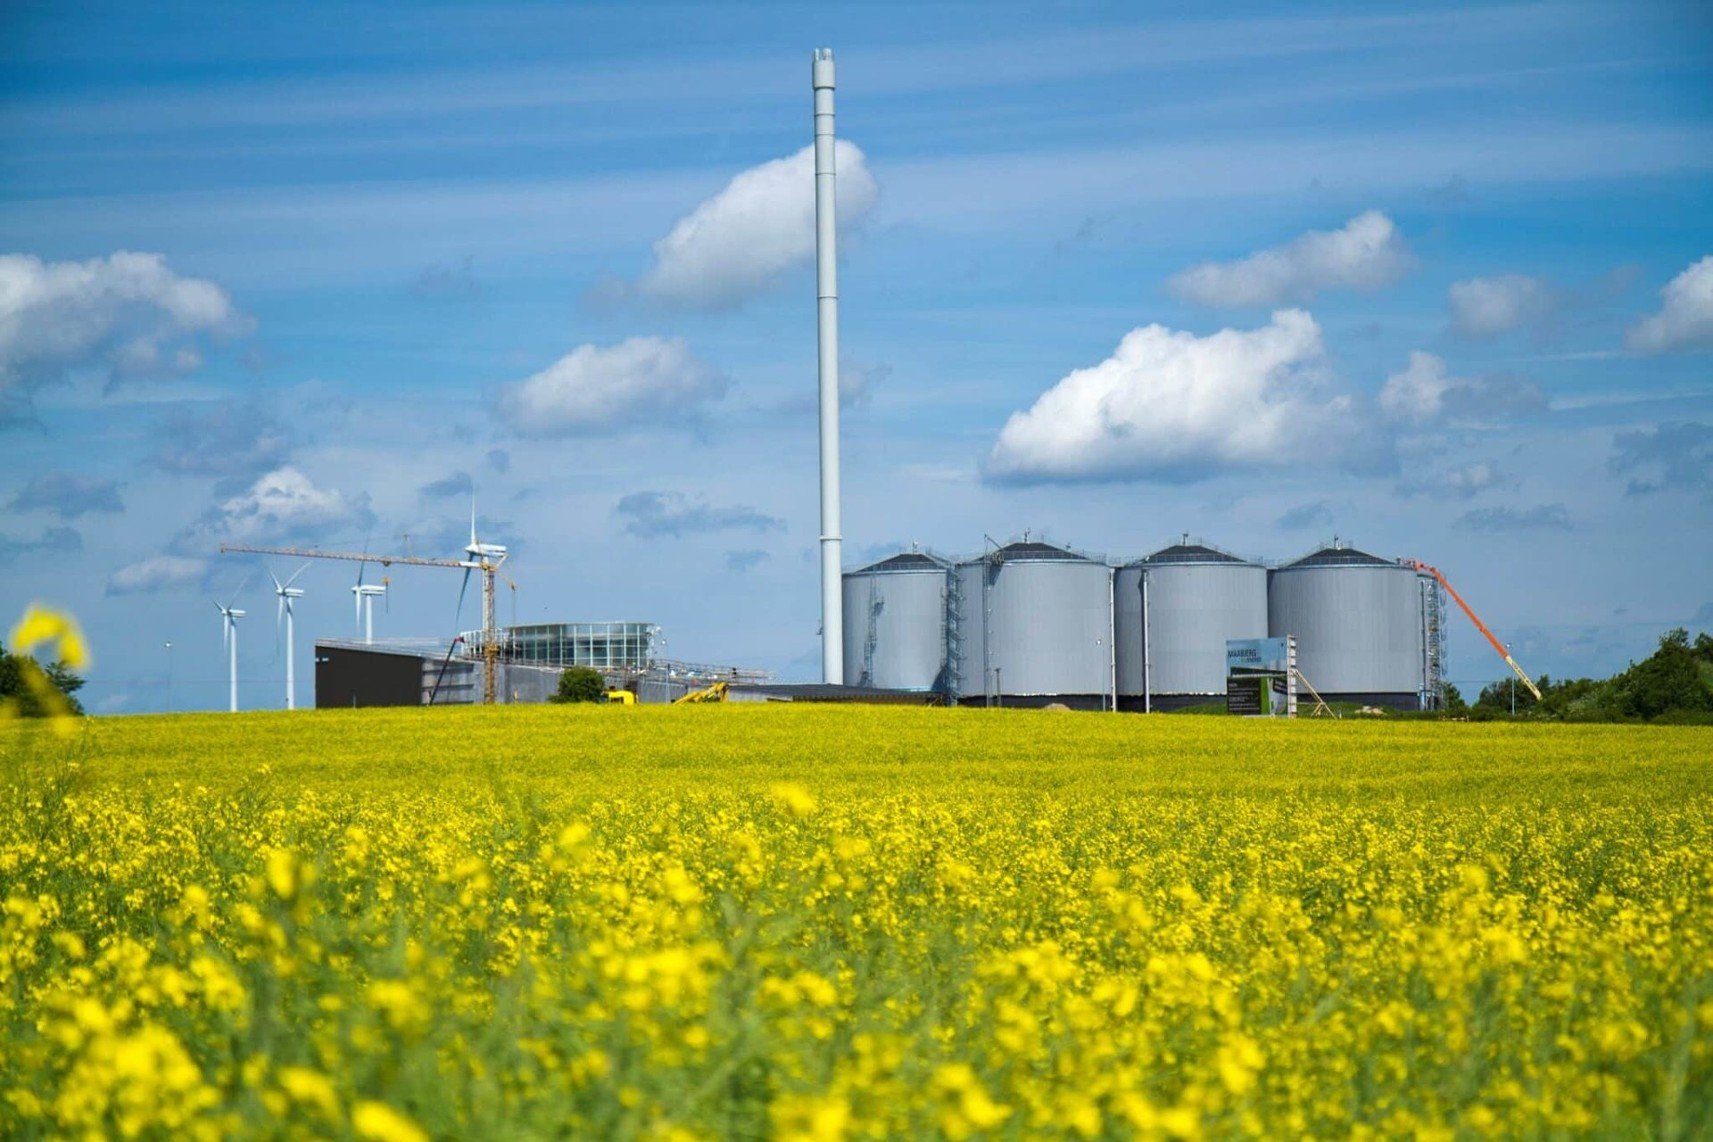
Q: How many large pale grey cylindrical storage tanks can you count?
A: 4